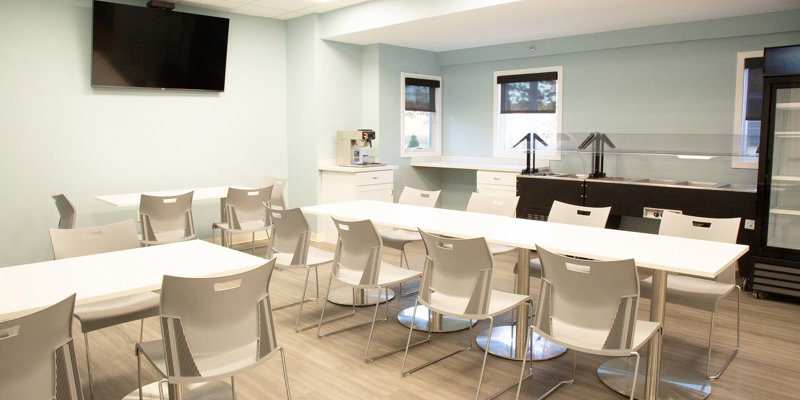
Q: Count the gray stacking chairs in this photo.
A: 15